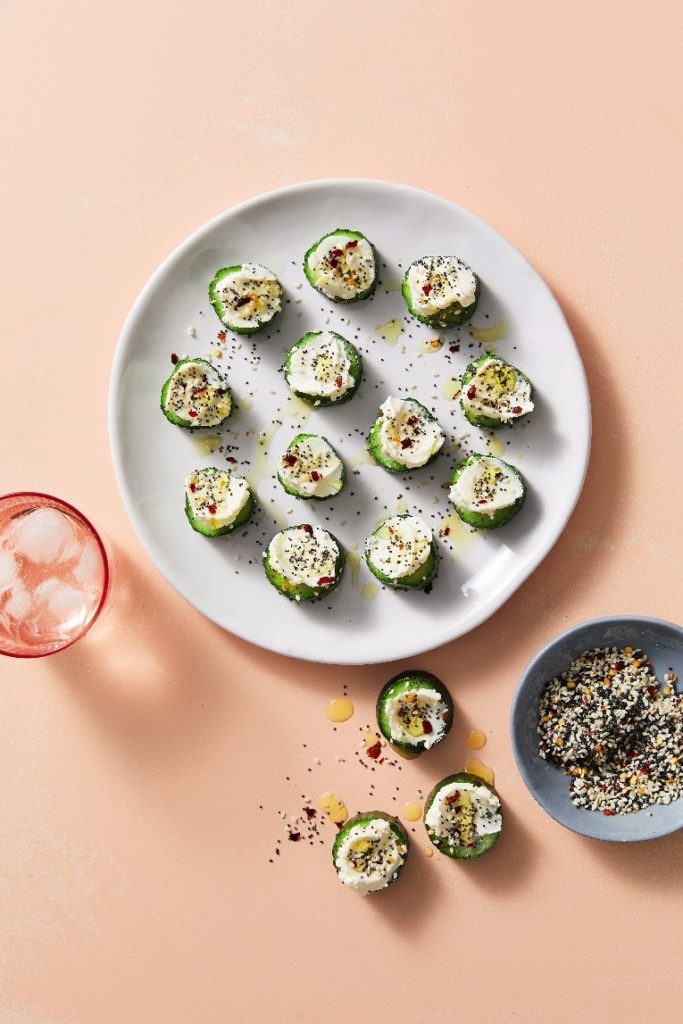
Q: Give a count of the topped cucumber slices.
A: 15